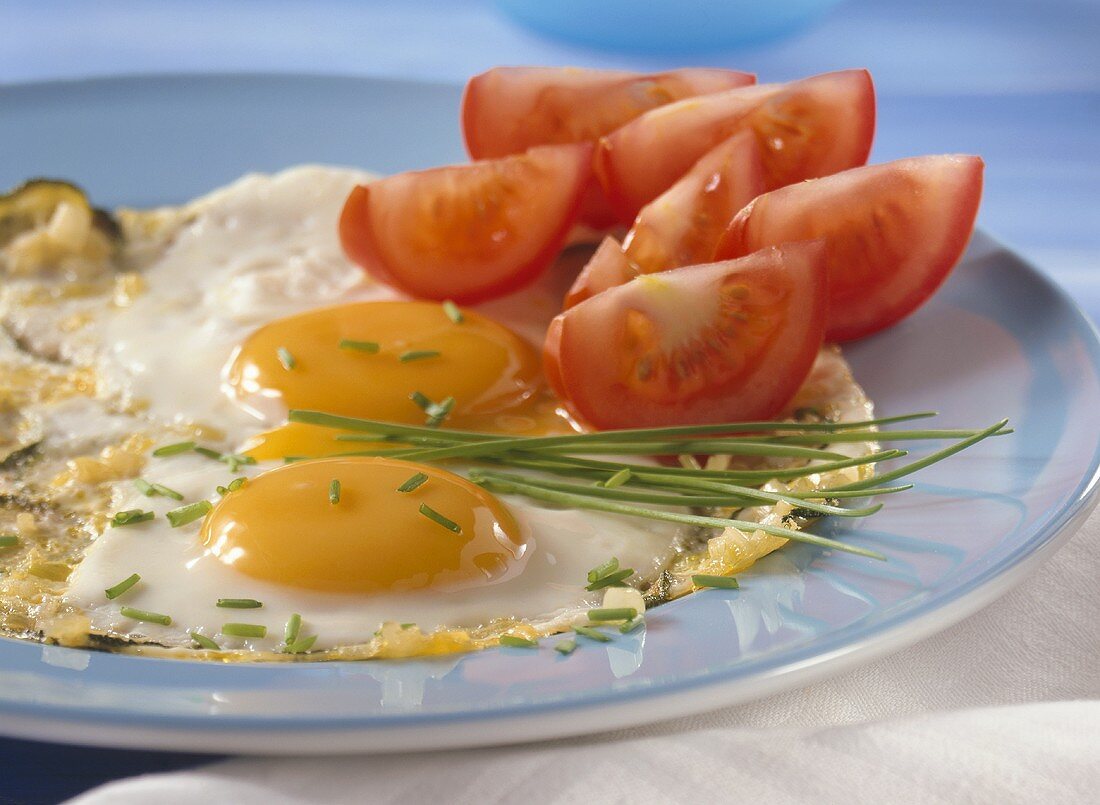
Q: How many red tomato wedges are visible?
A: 6